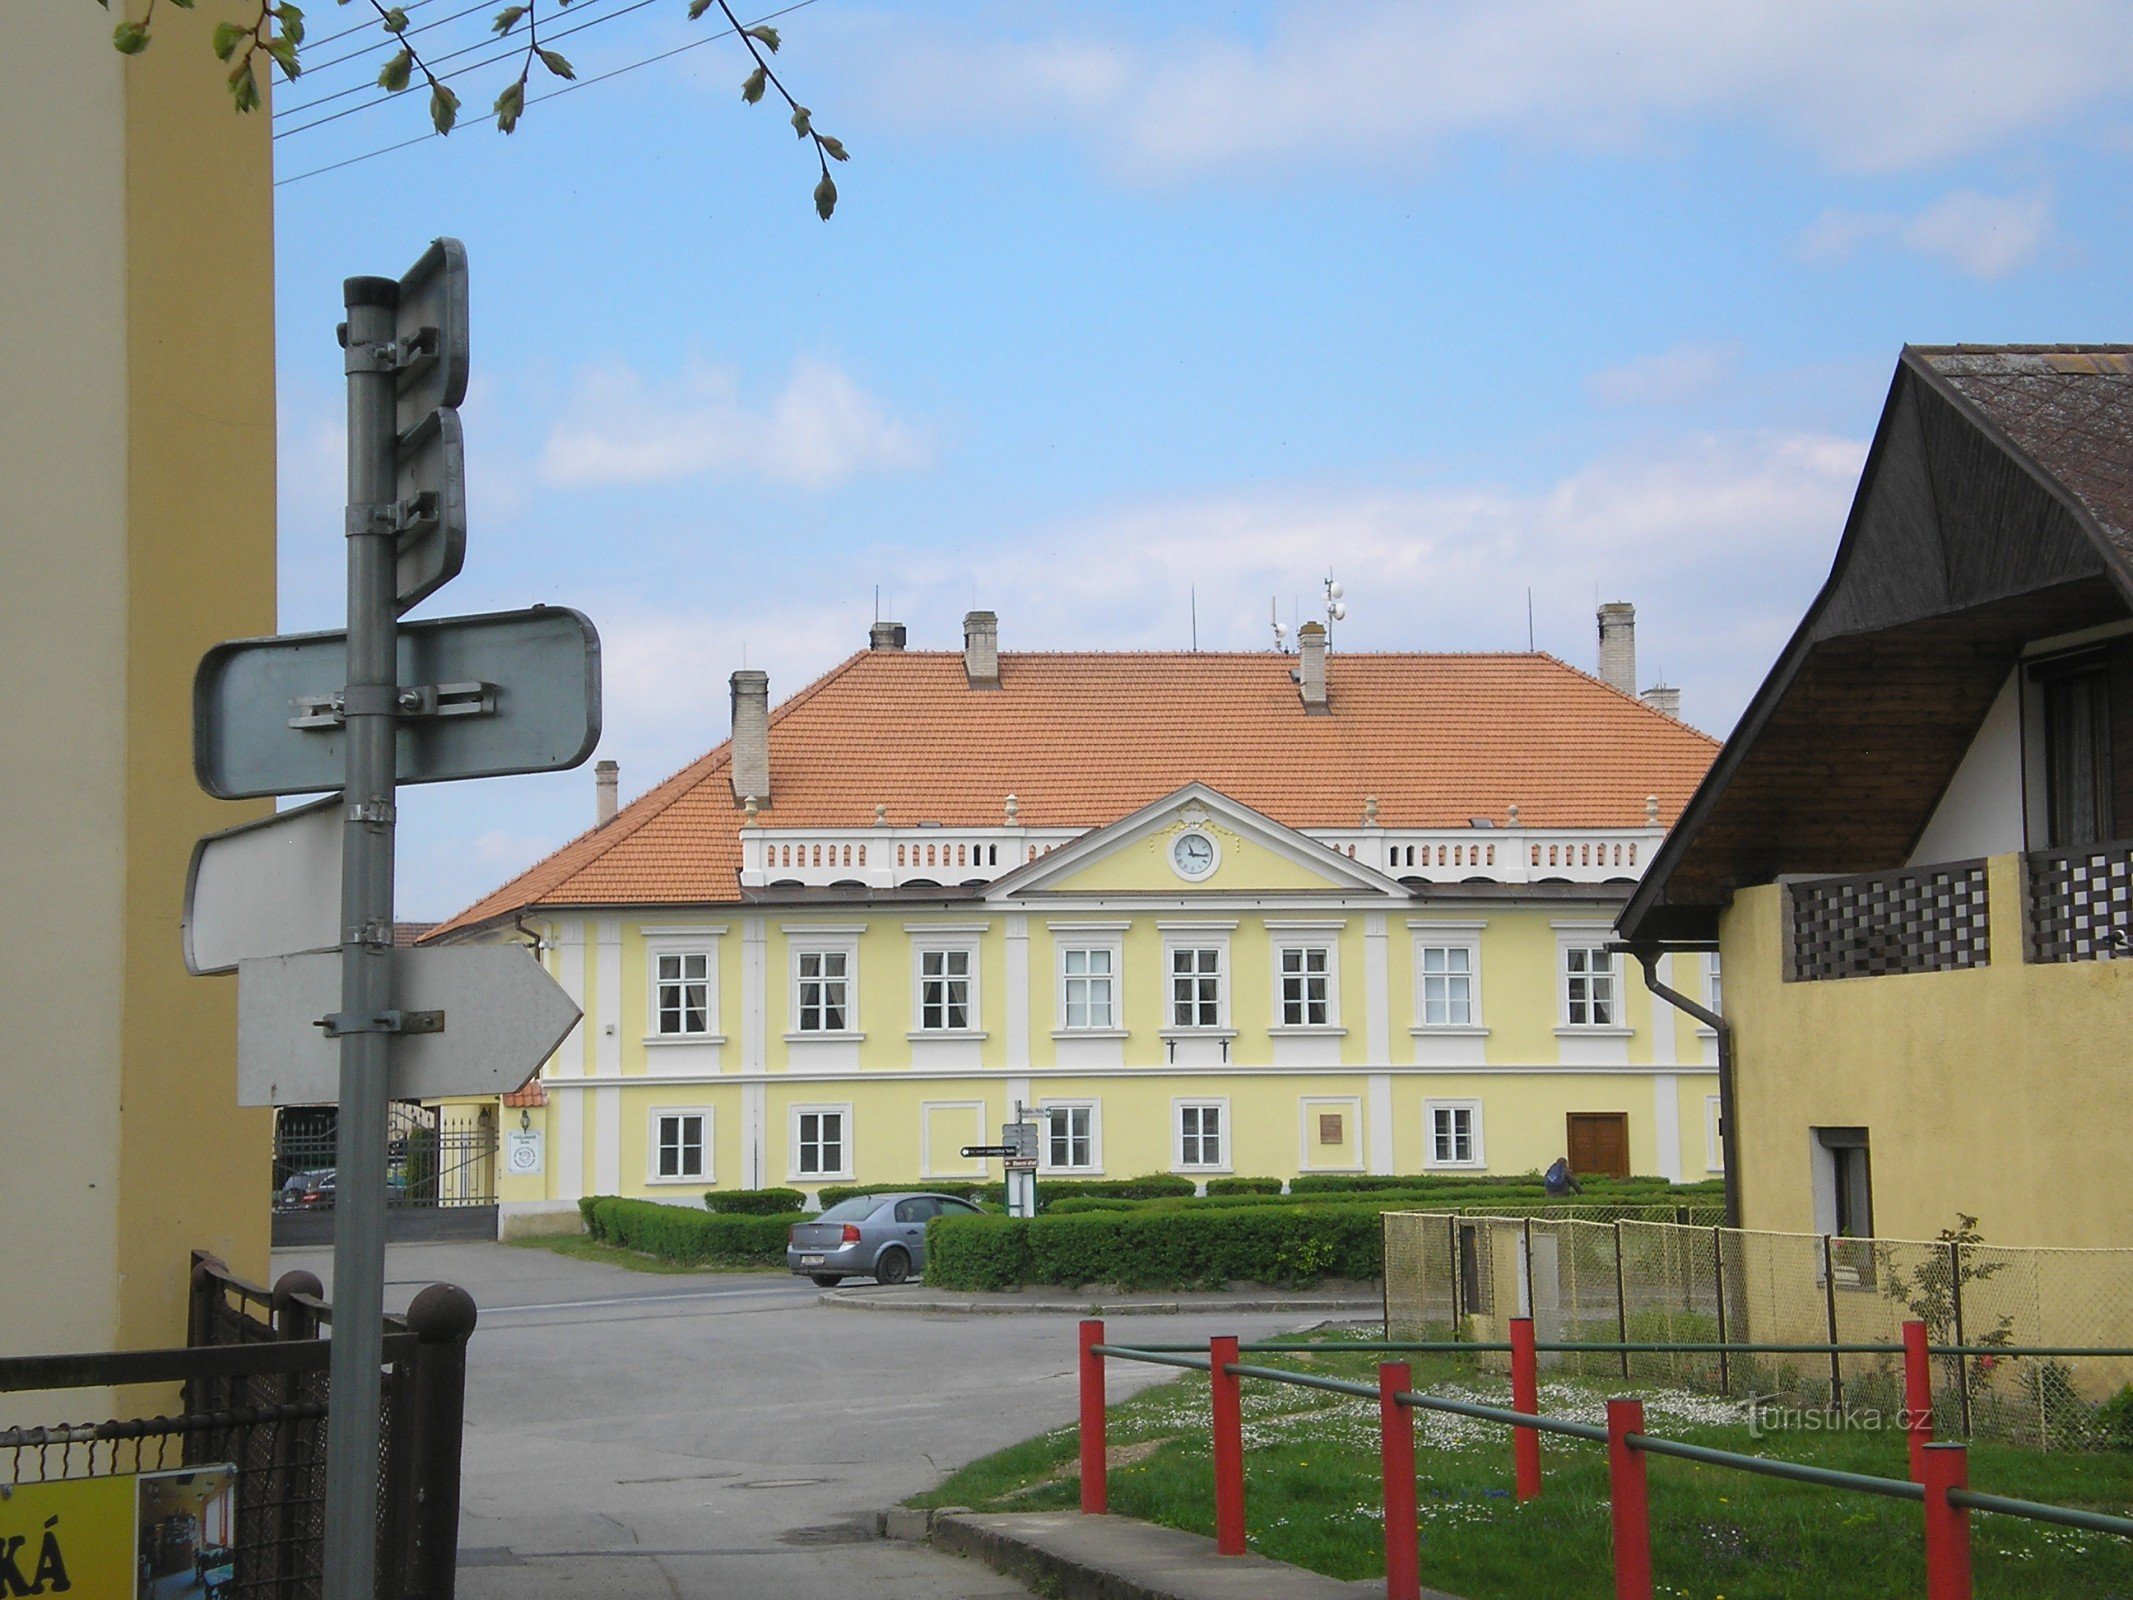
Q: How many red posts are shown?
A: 7